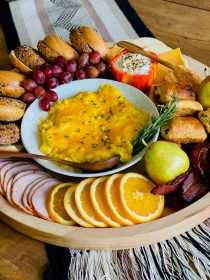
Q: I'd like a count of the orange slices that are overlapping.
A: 6